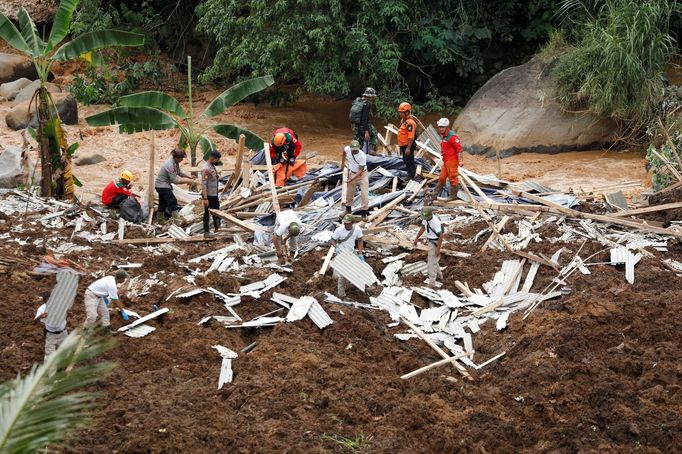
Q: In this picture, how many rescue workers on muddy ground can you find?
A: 13